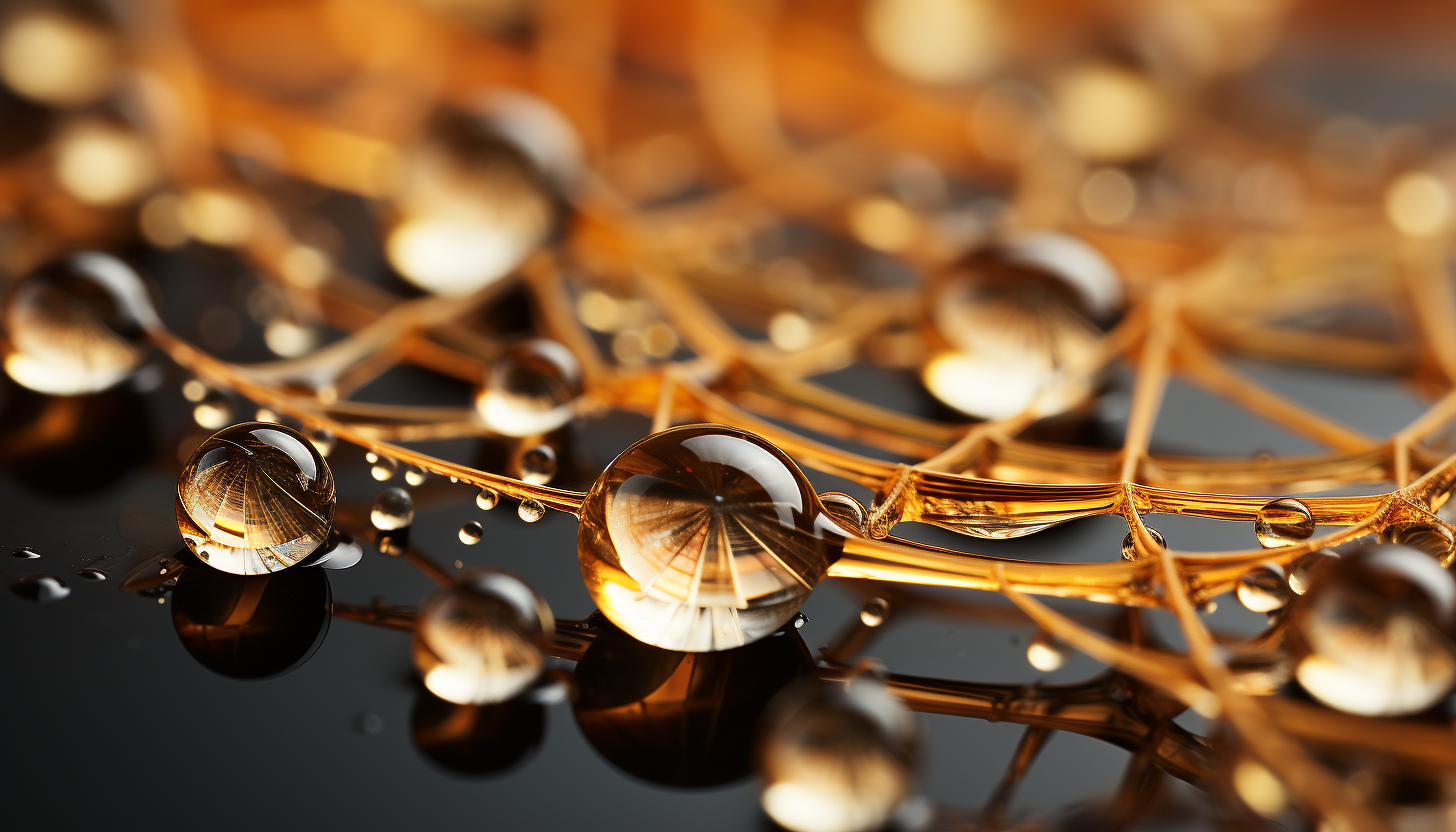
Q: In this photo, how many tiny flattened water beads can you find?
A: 3